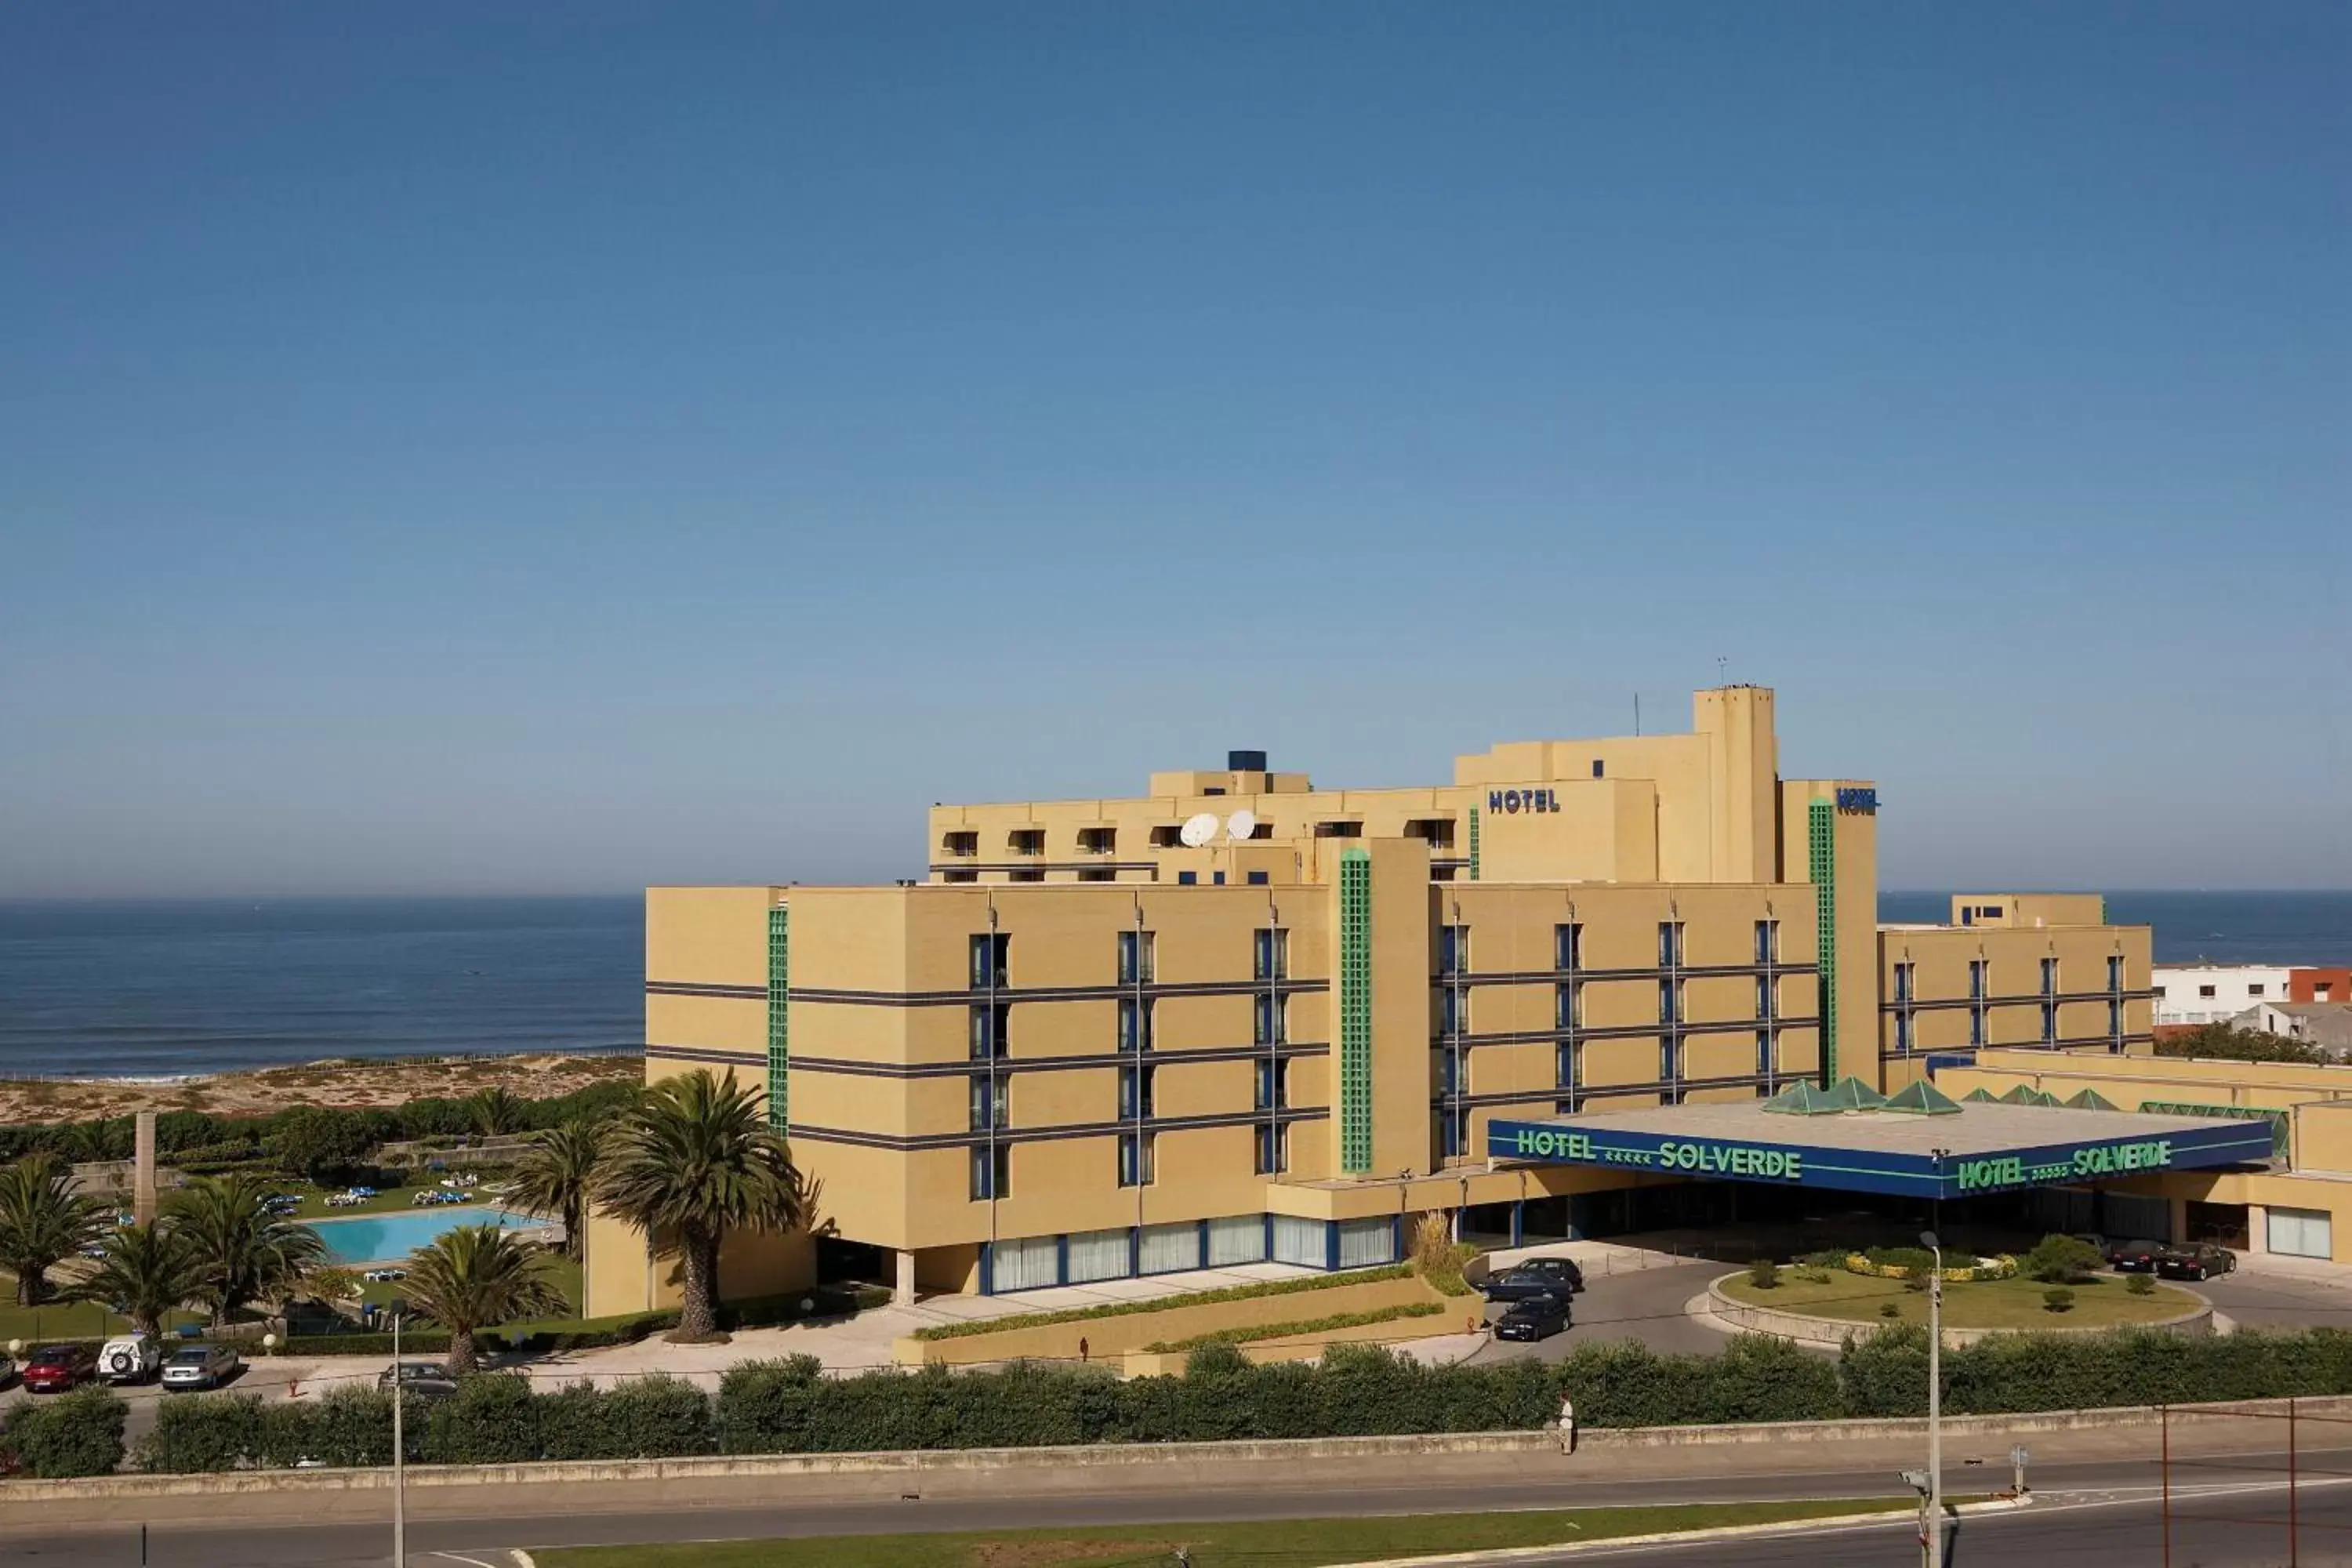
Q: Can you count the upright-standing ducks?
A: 0